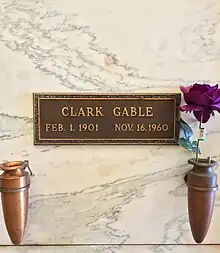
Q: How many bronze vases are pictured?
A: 2